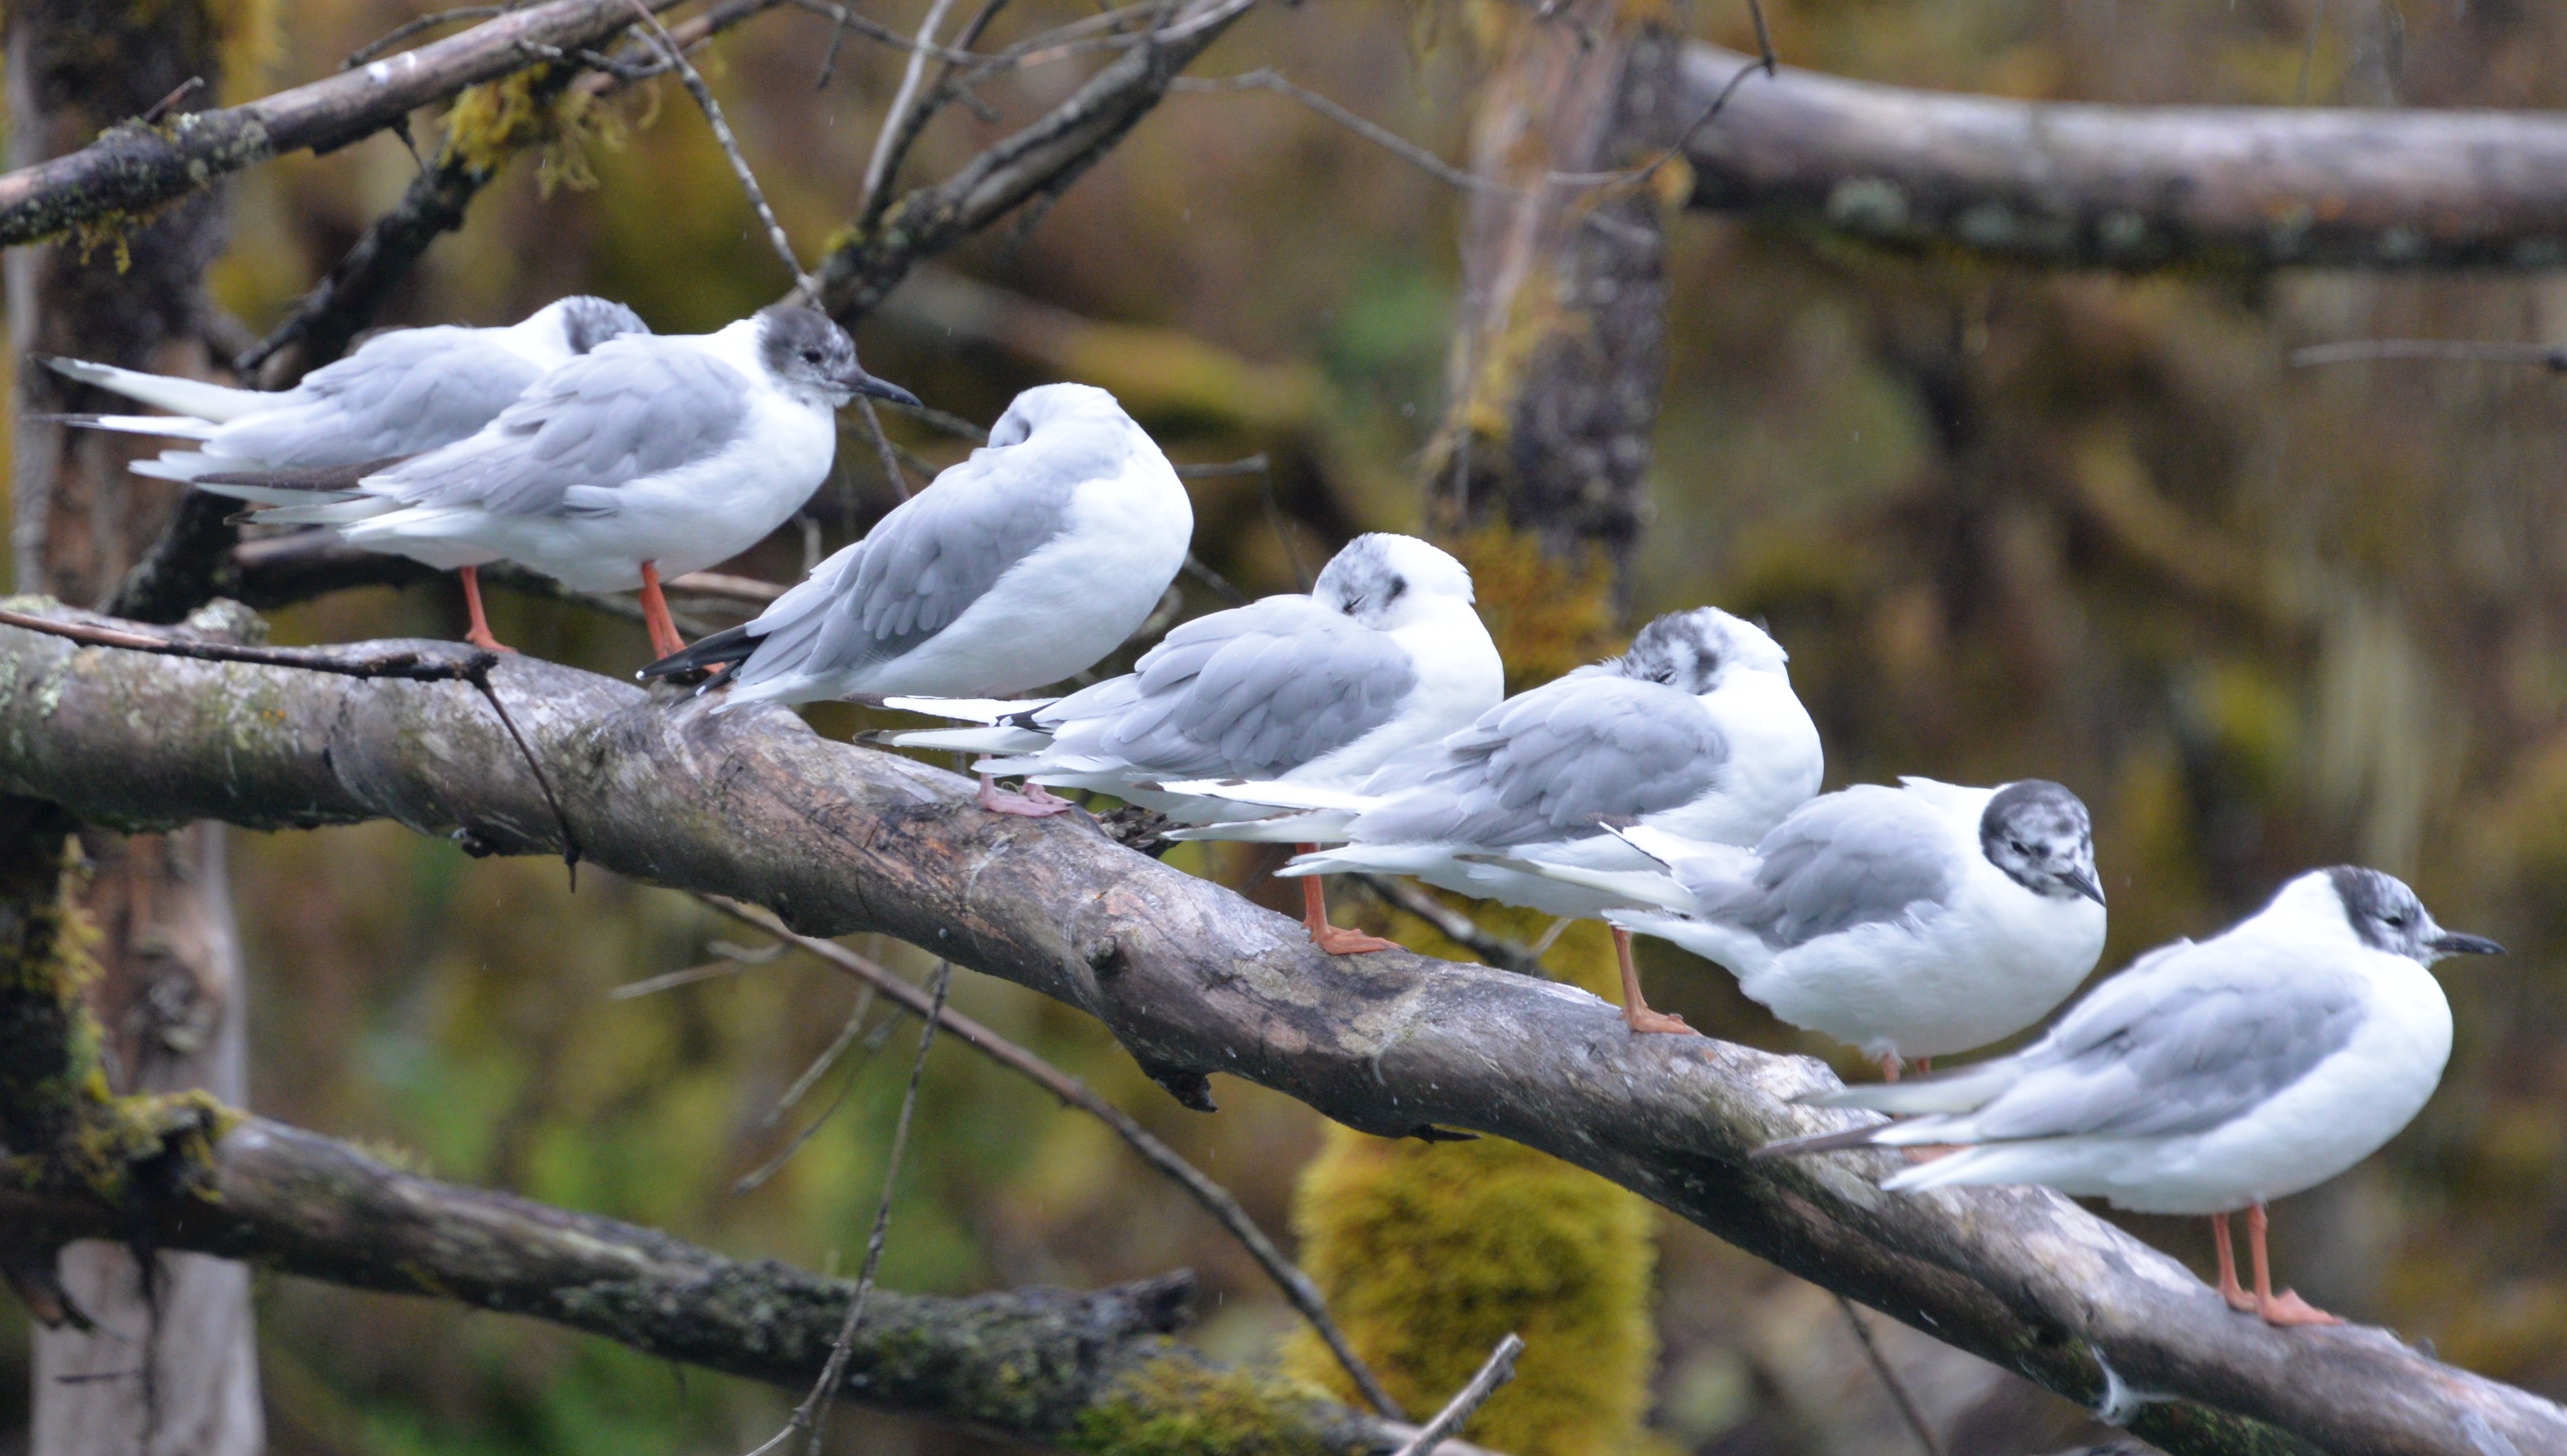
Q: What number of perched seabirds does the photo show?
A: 7